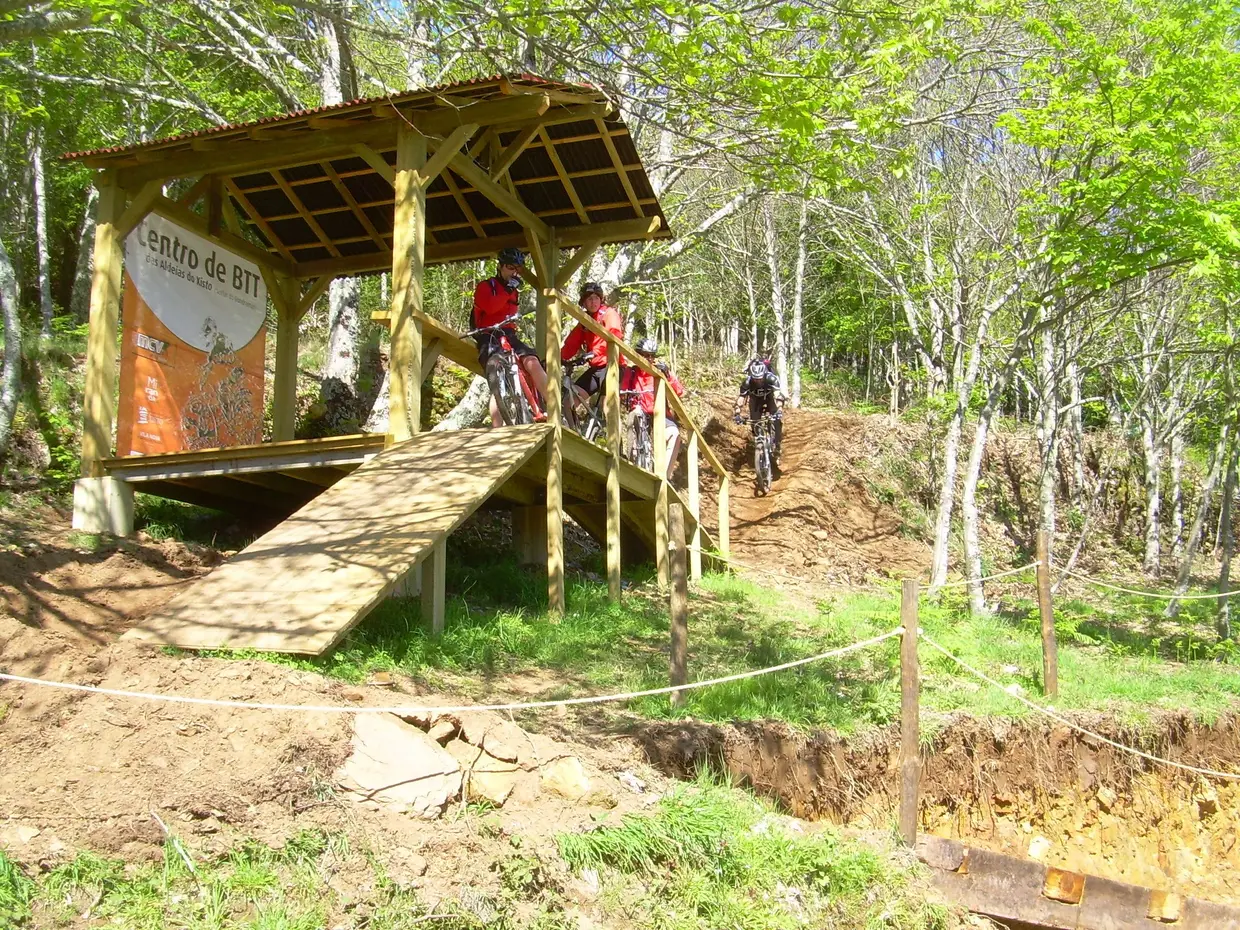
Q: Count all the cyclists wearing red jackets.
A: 3